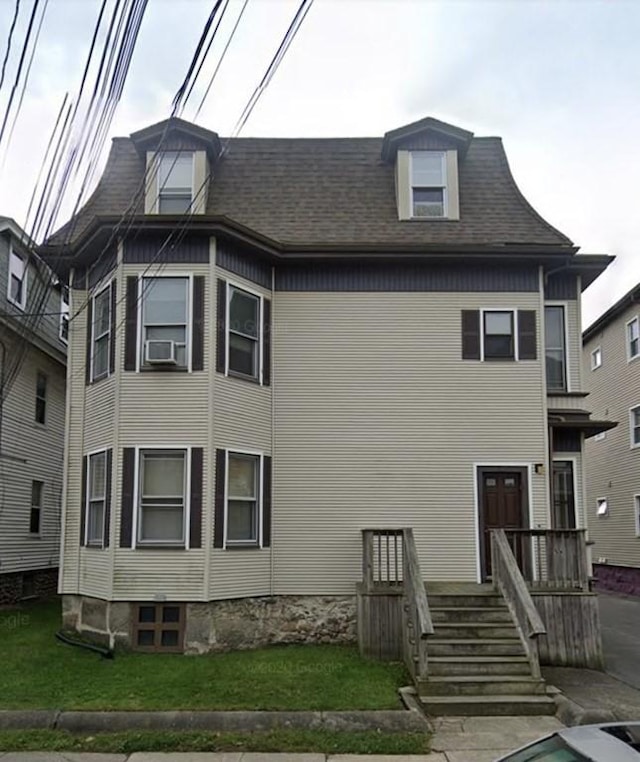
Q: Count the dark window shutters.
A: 14